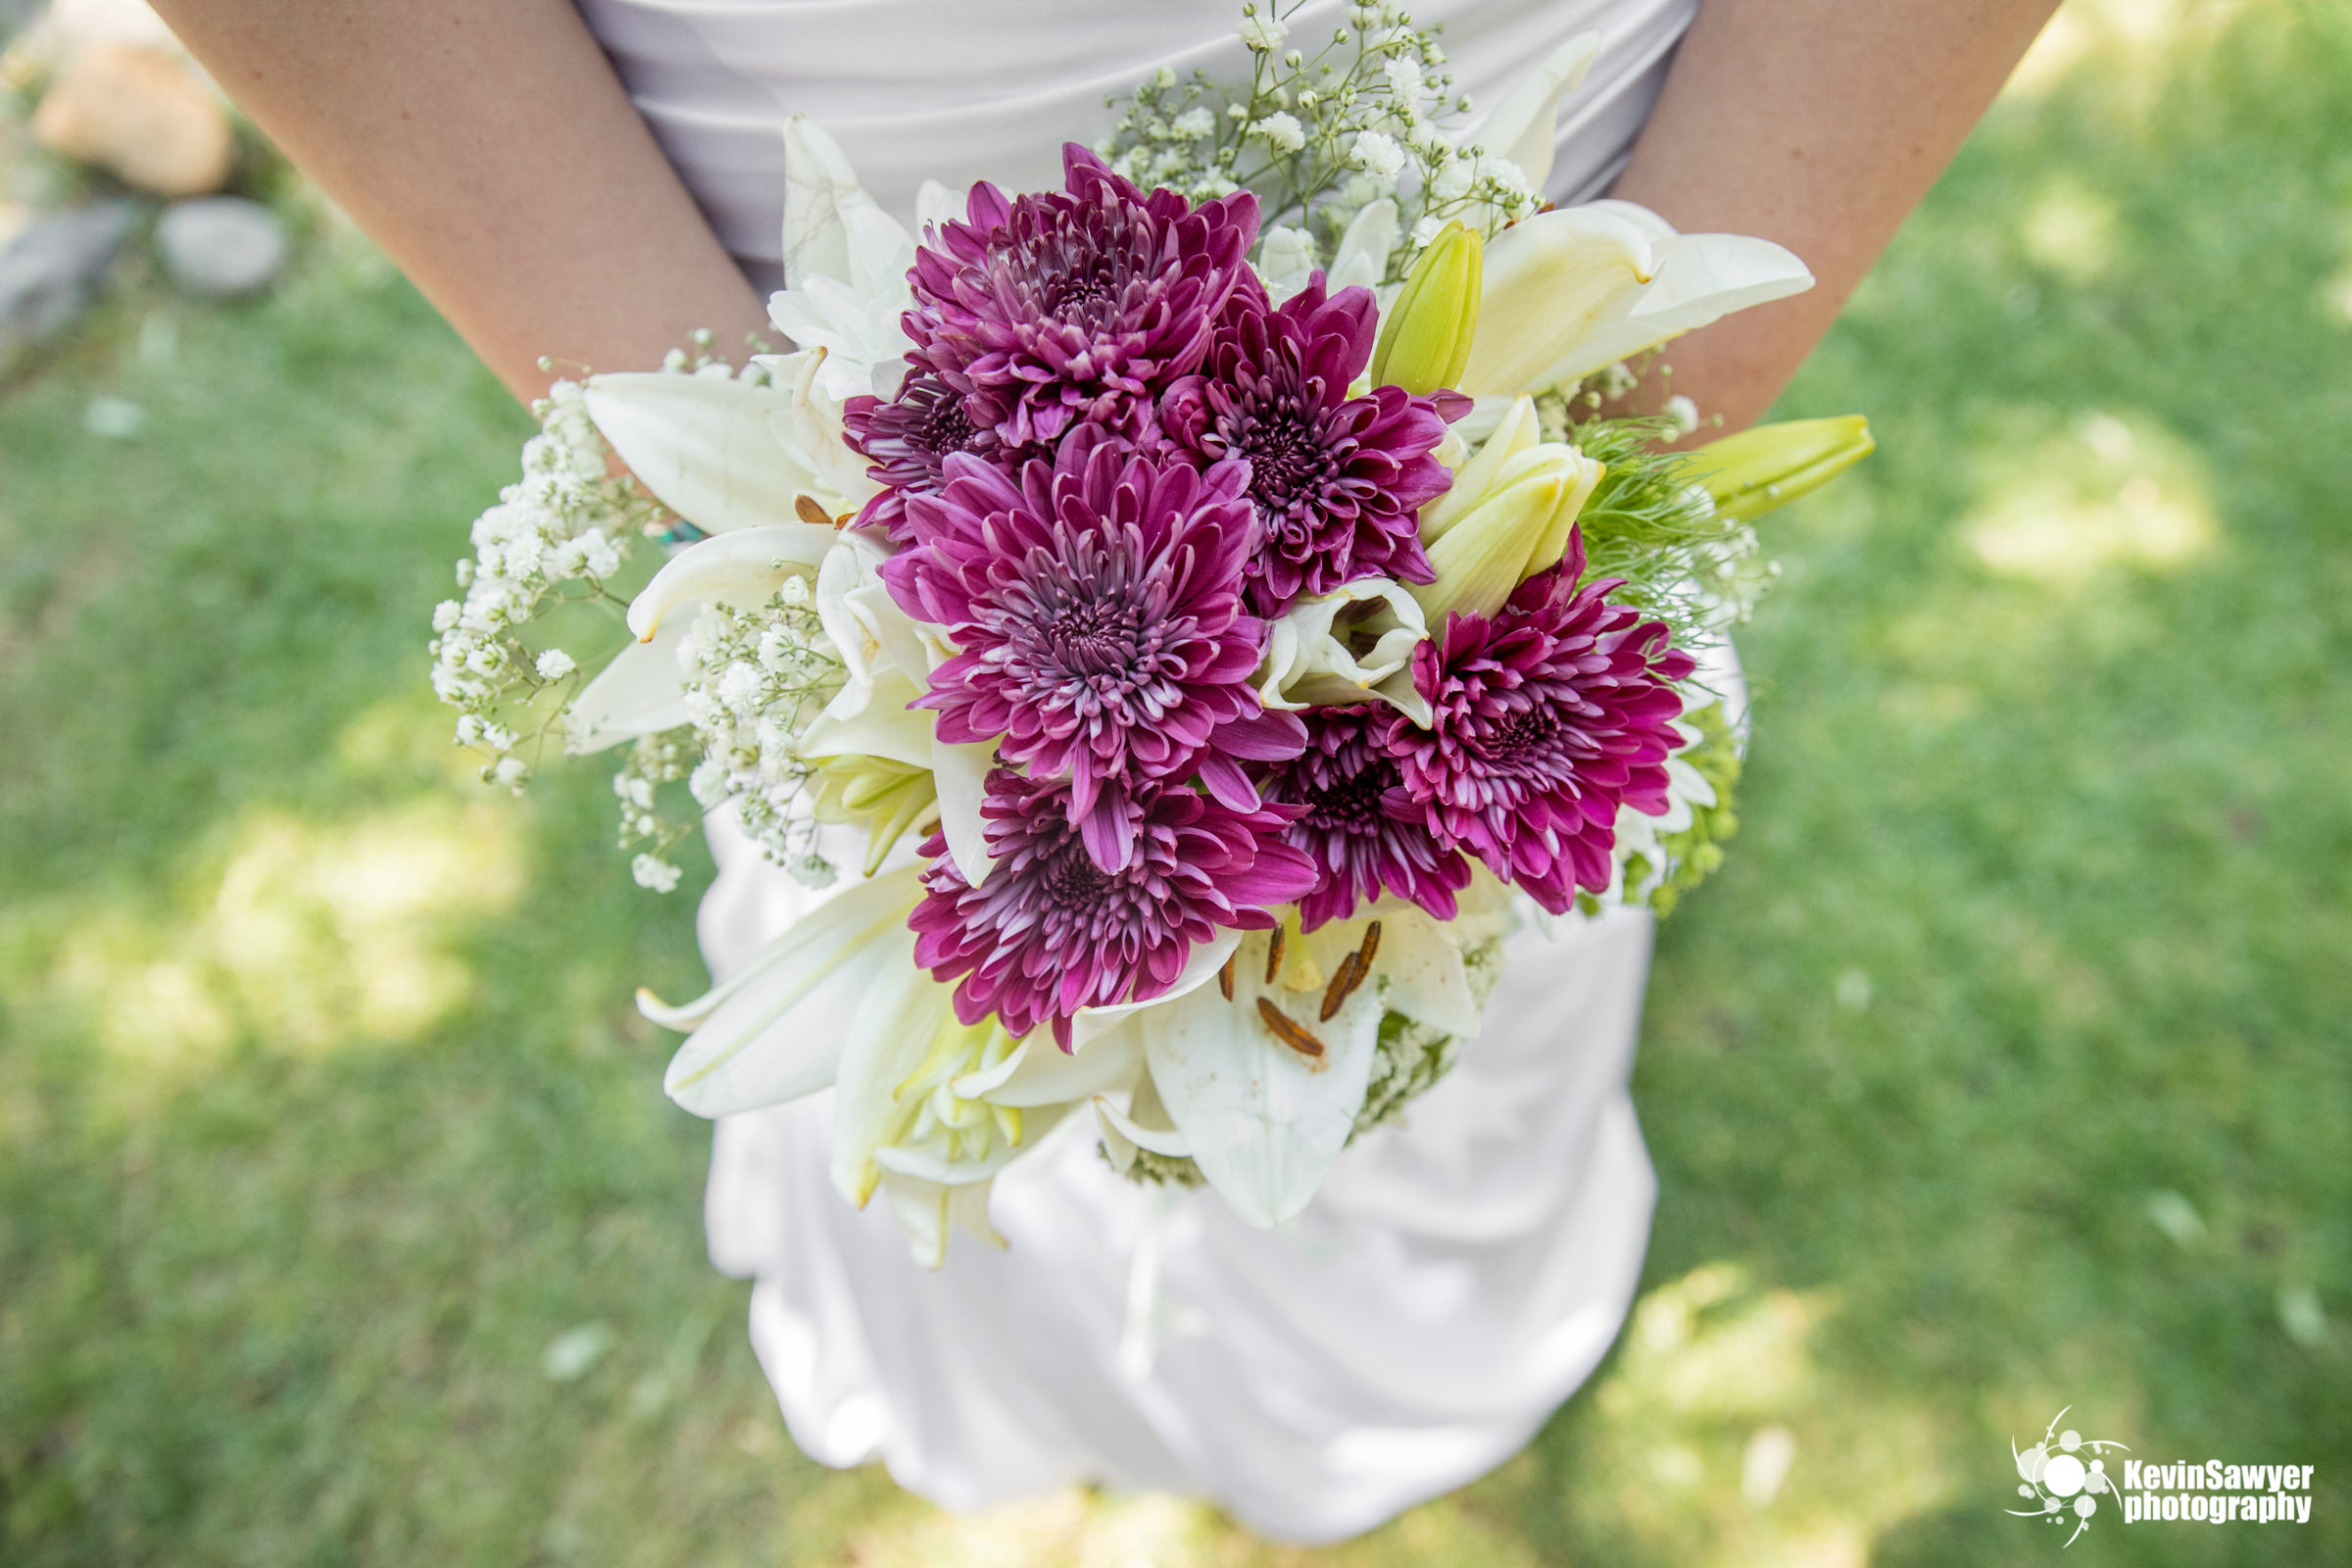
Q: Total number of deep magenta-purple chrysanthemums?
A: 7